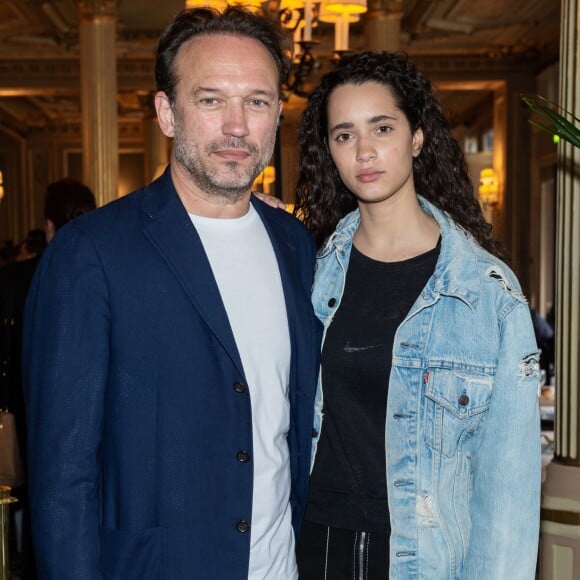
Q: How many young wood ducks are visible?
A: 0